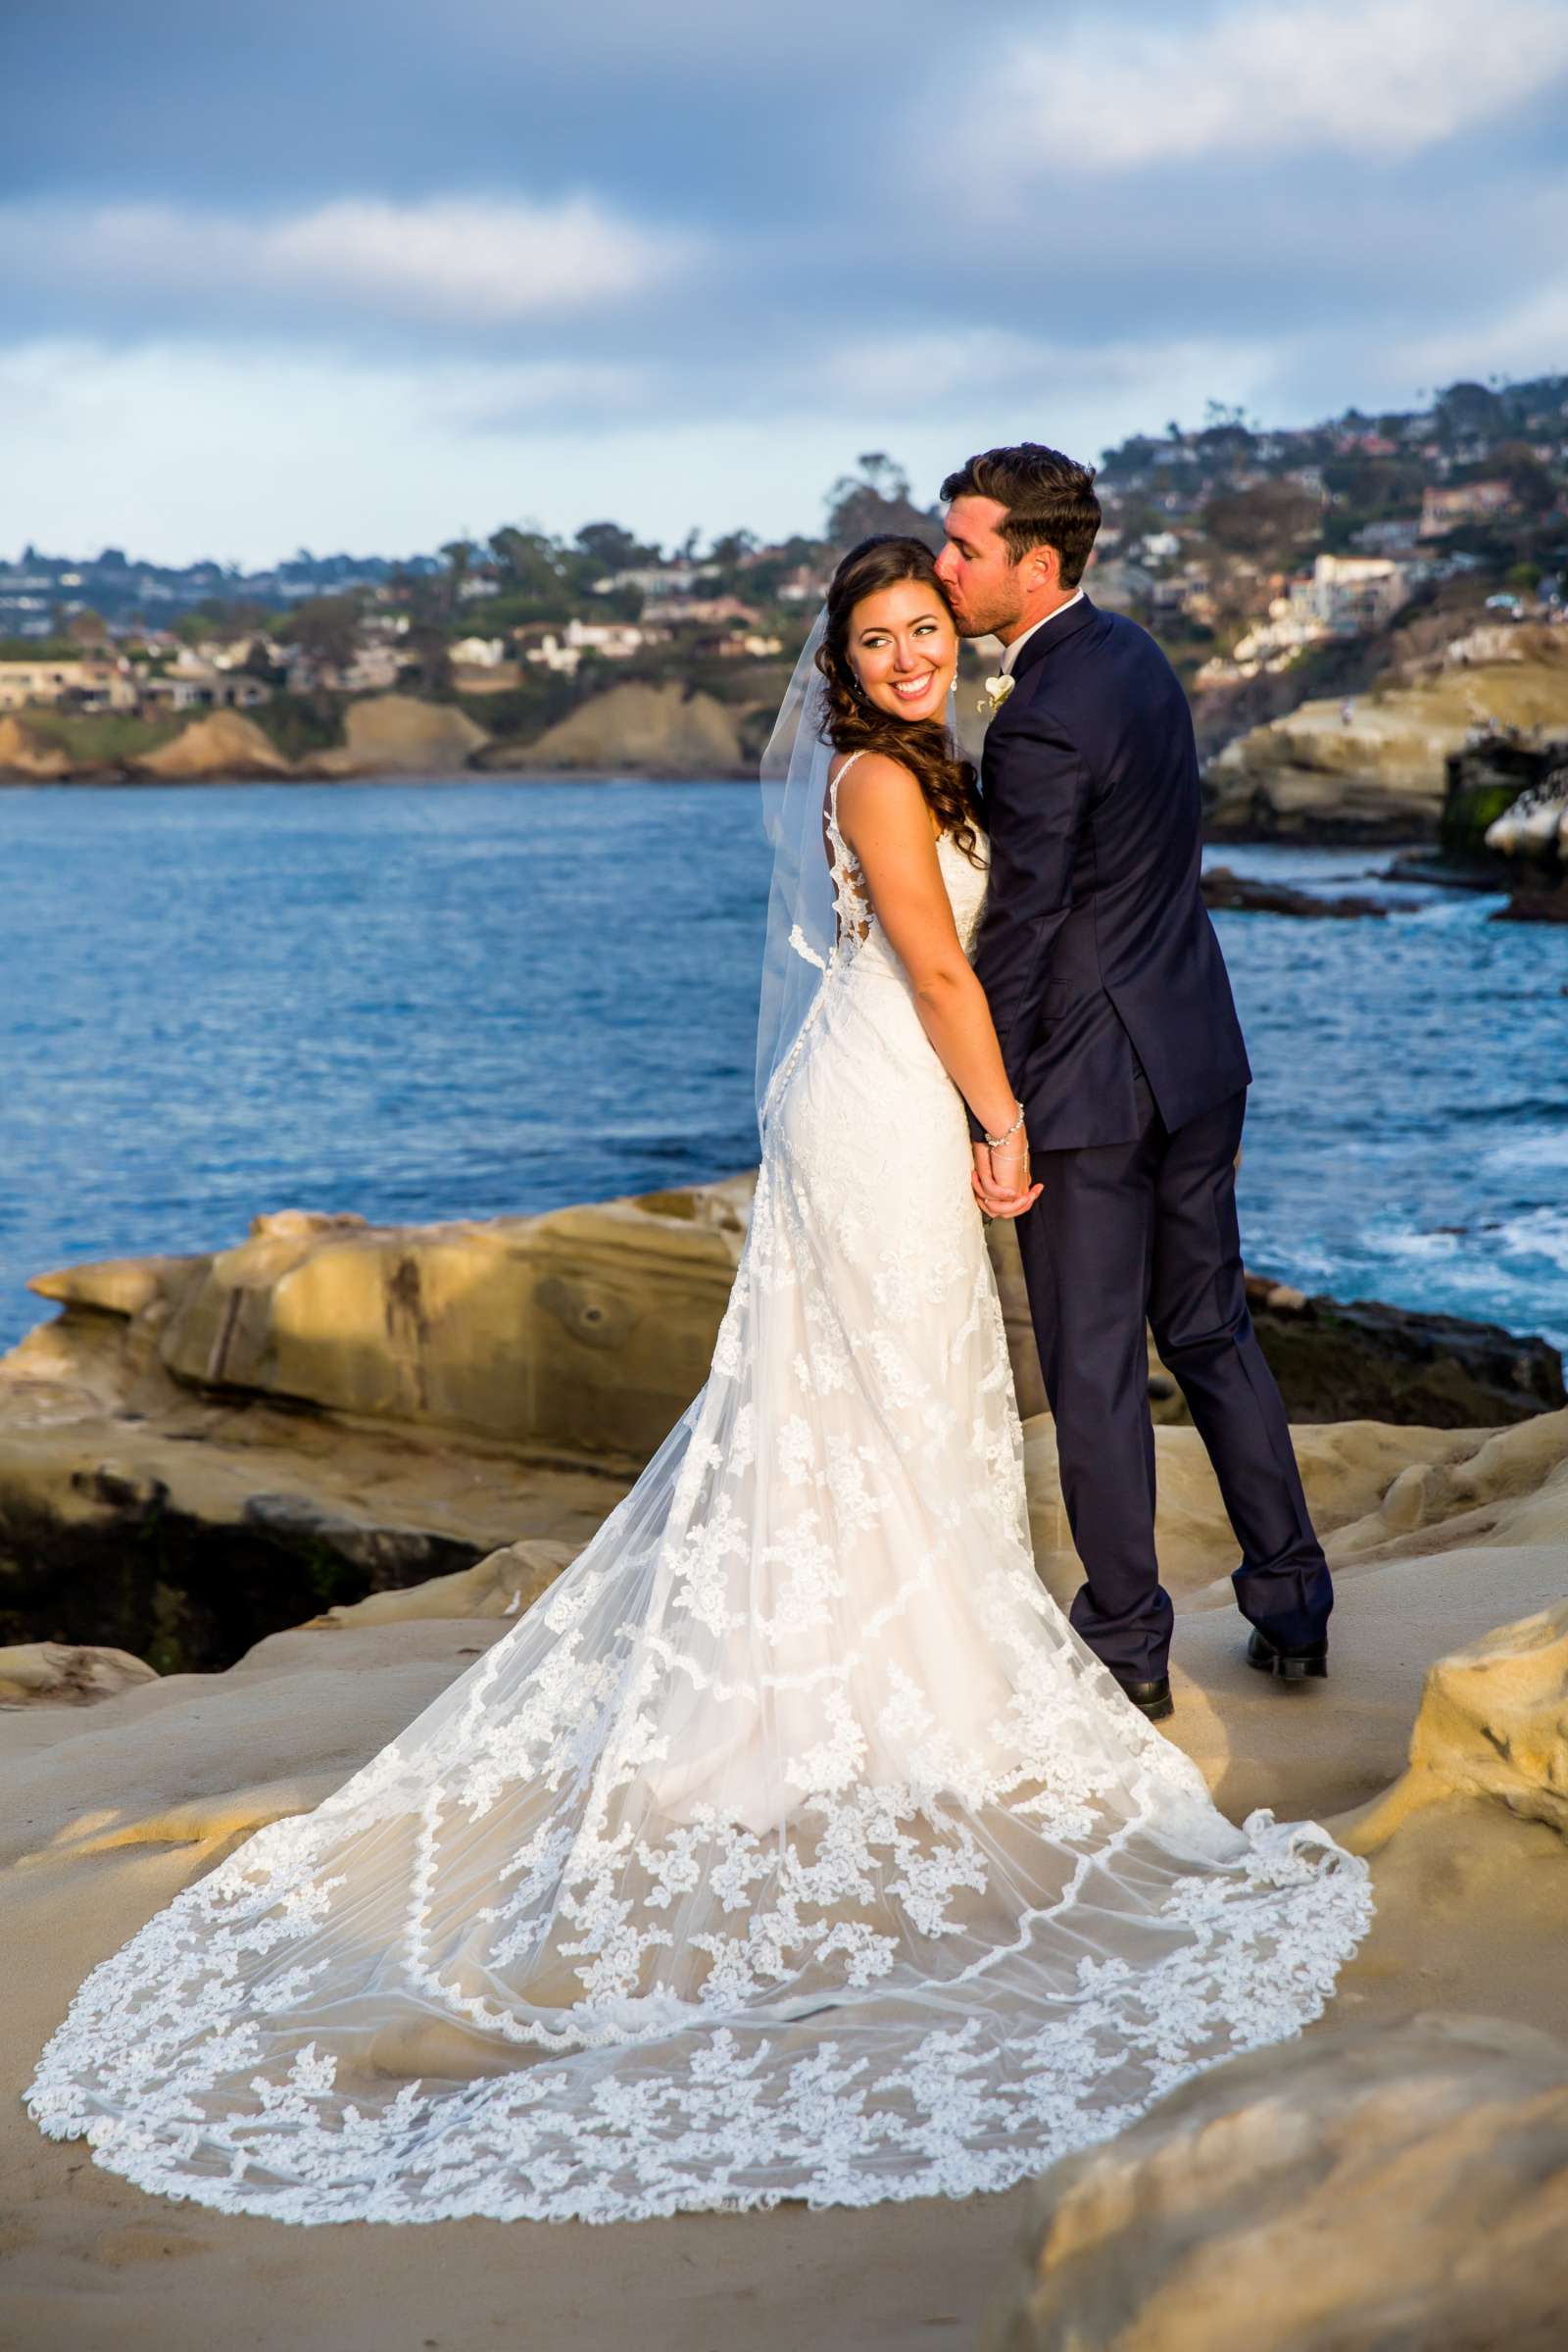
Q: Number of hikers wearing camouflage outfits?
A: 0